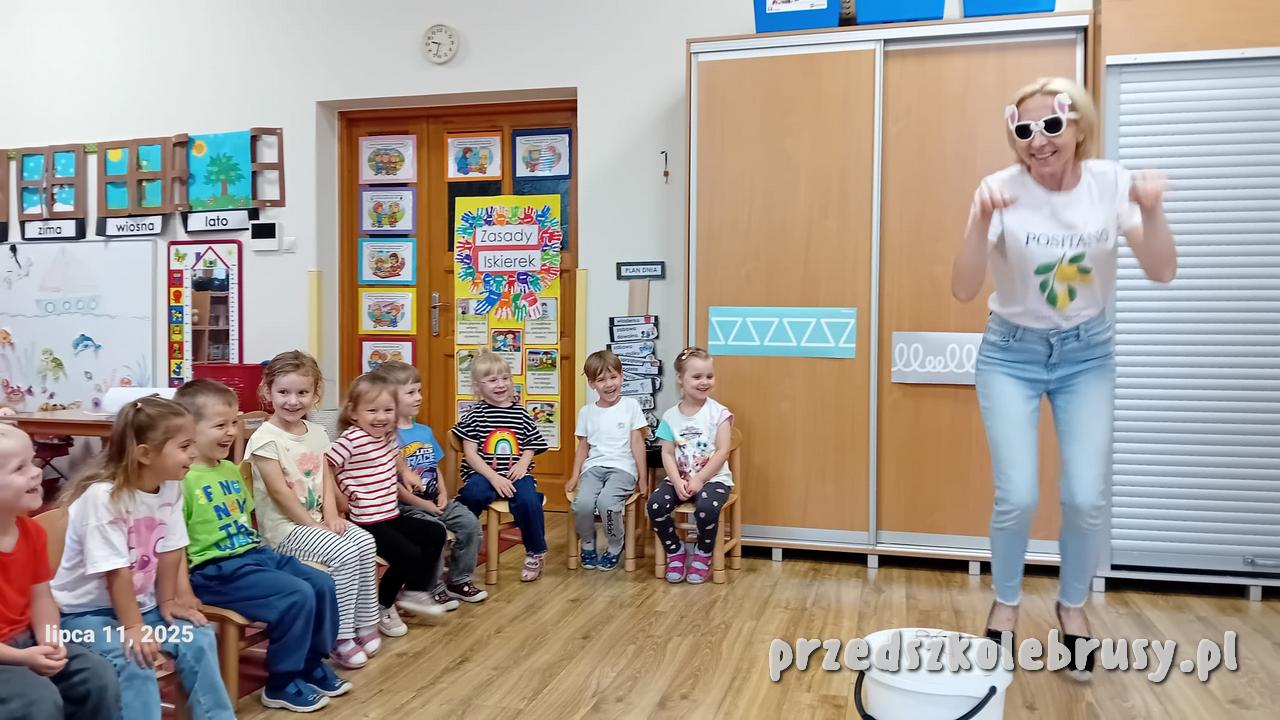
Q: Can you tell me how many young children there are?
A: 9